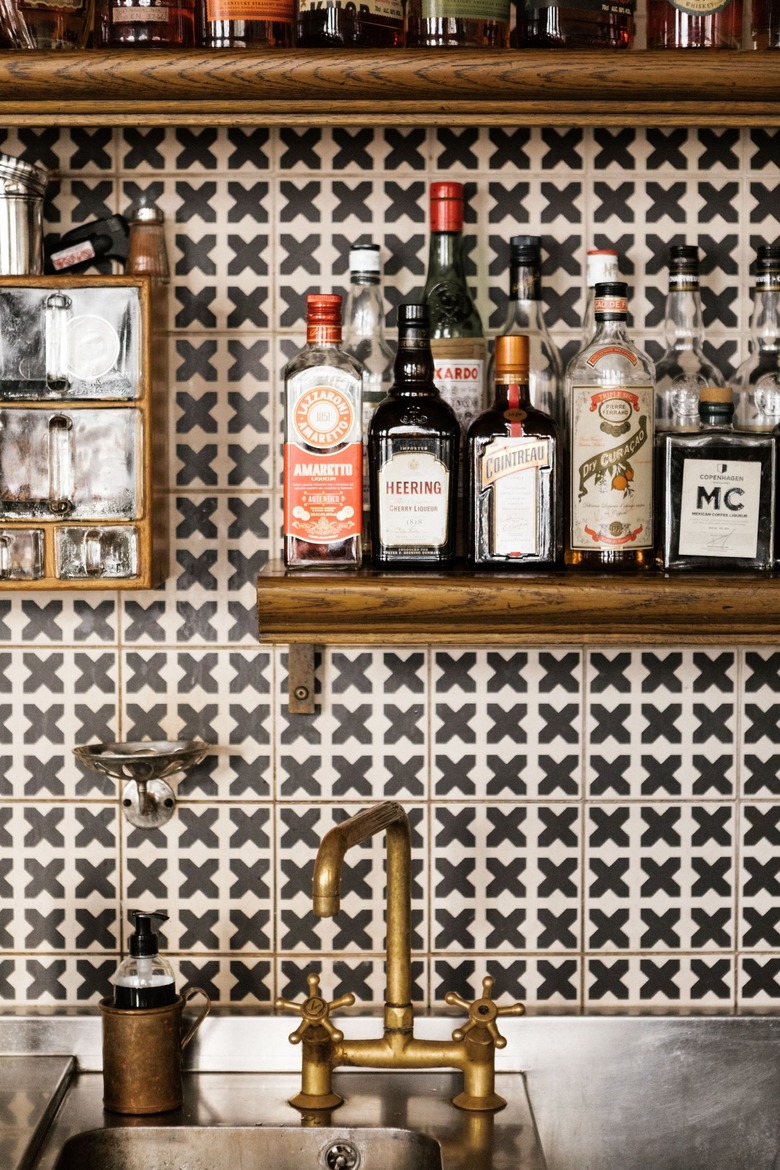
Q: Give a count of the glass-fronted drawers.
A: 4